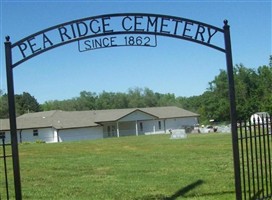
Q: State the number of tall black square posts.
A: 2